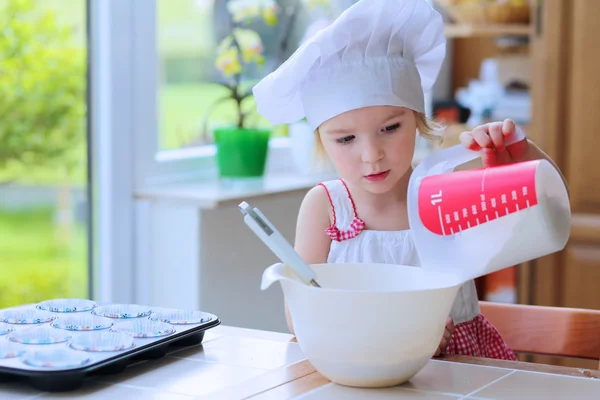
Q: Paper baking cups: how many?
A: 11